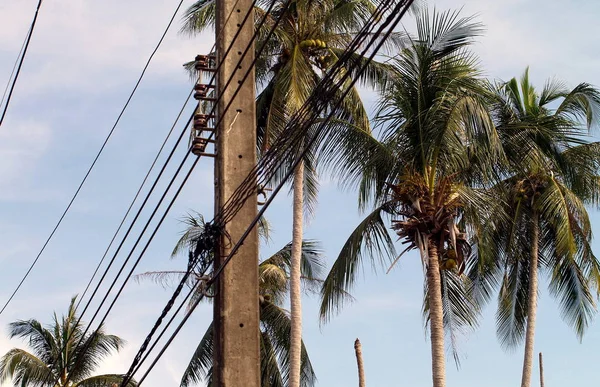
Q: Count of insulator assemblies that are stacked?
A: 4